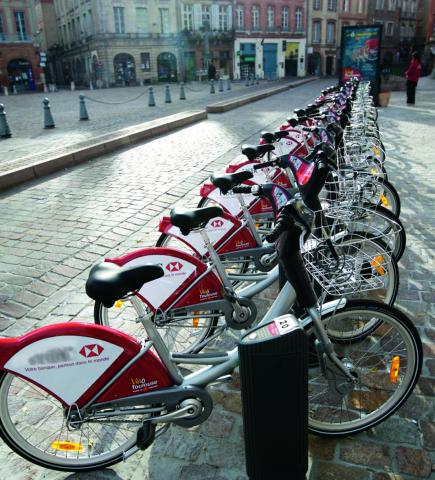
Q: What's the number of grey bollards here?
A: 12